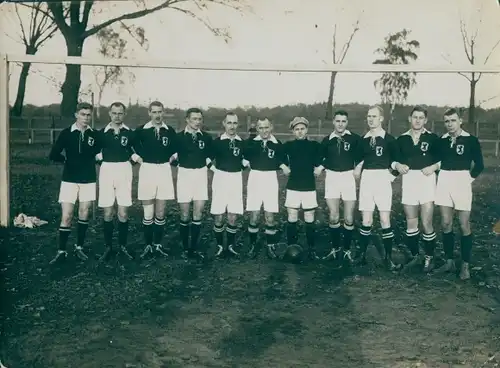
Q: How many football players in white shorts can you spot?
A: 11